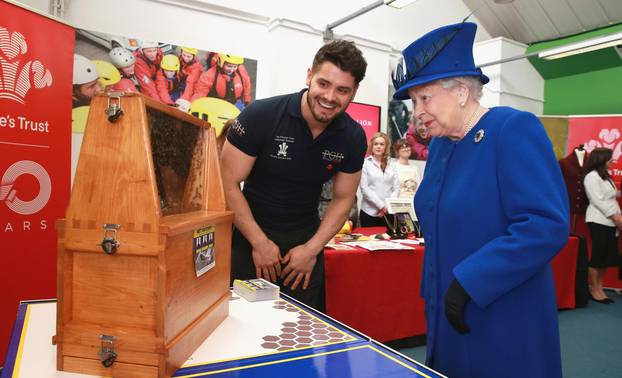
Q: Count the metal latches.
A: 3